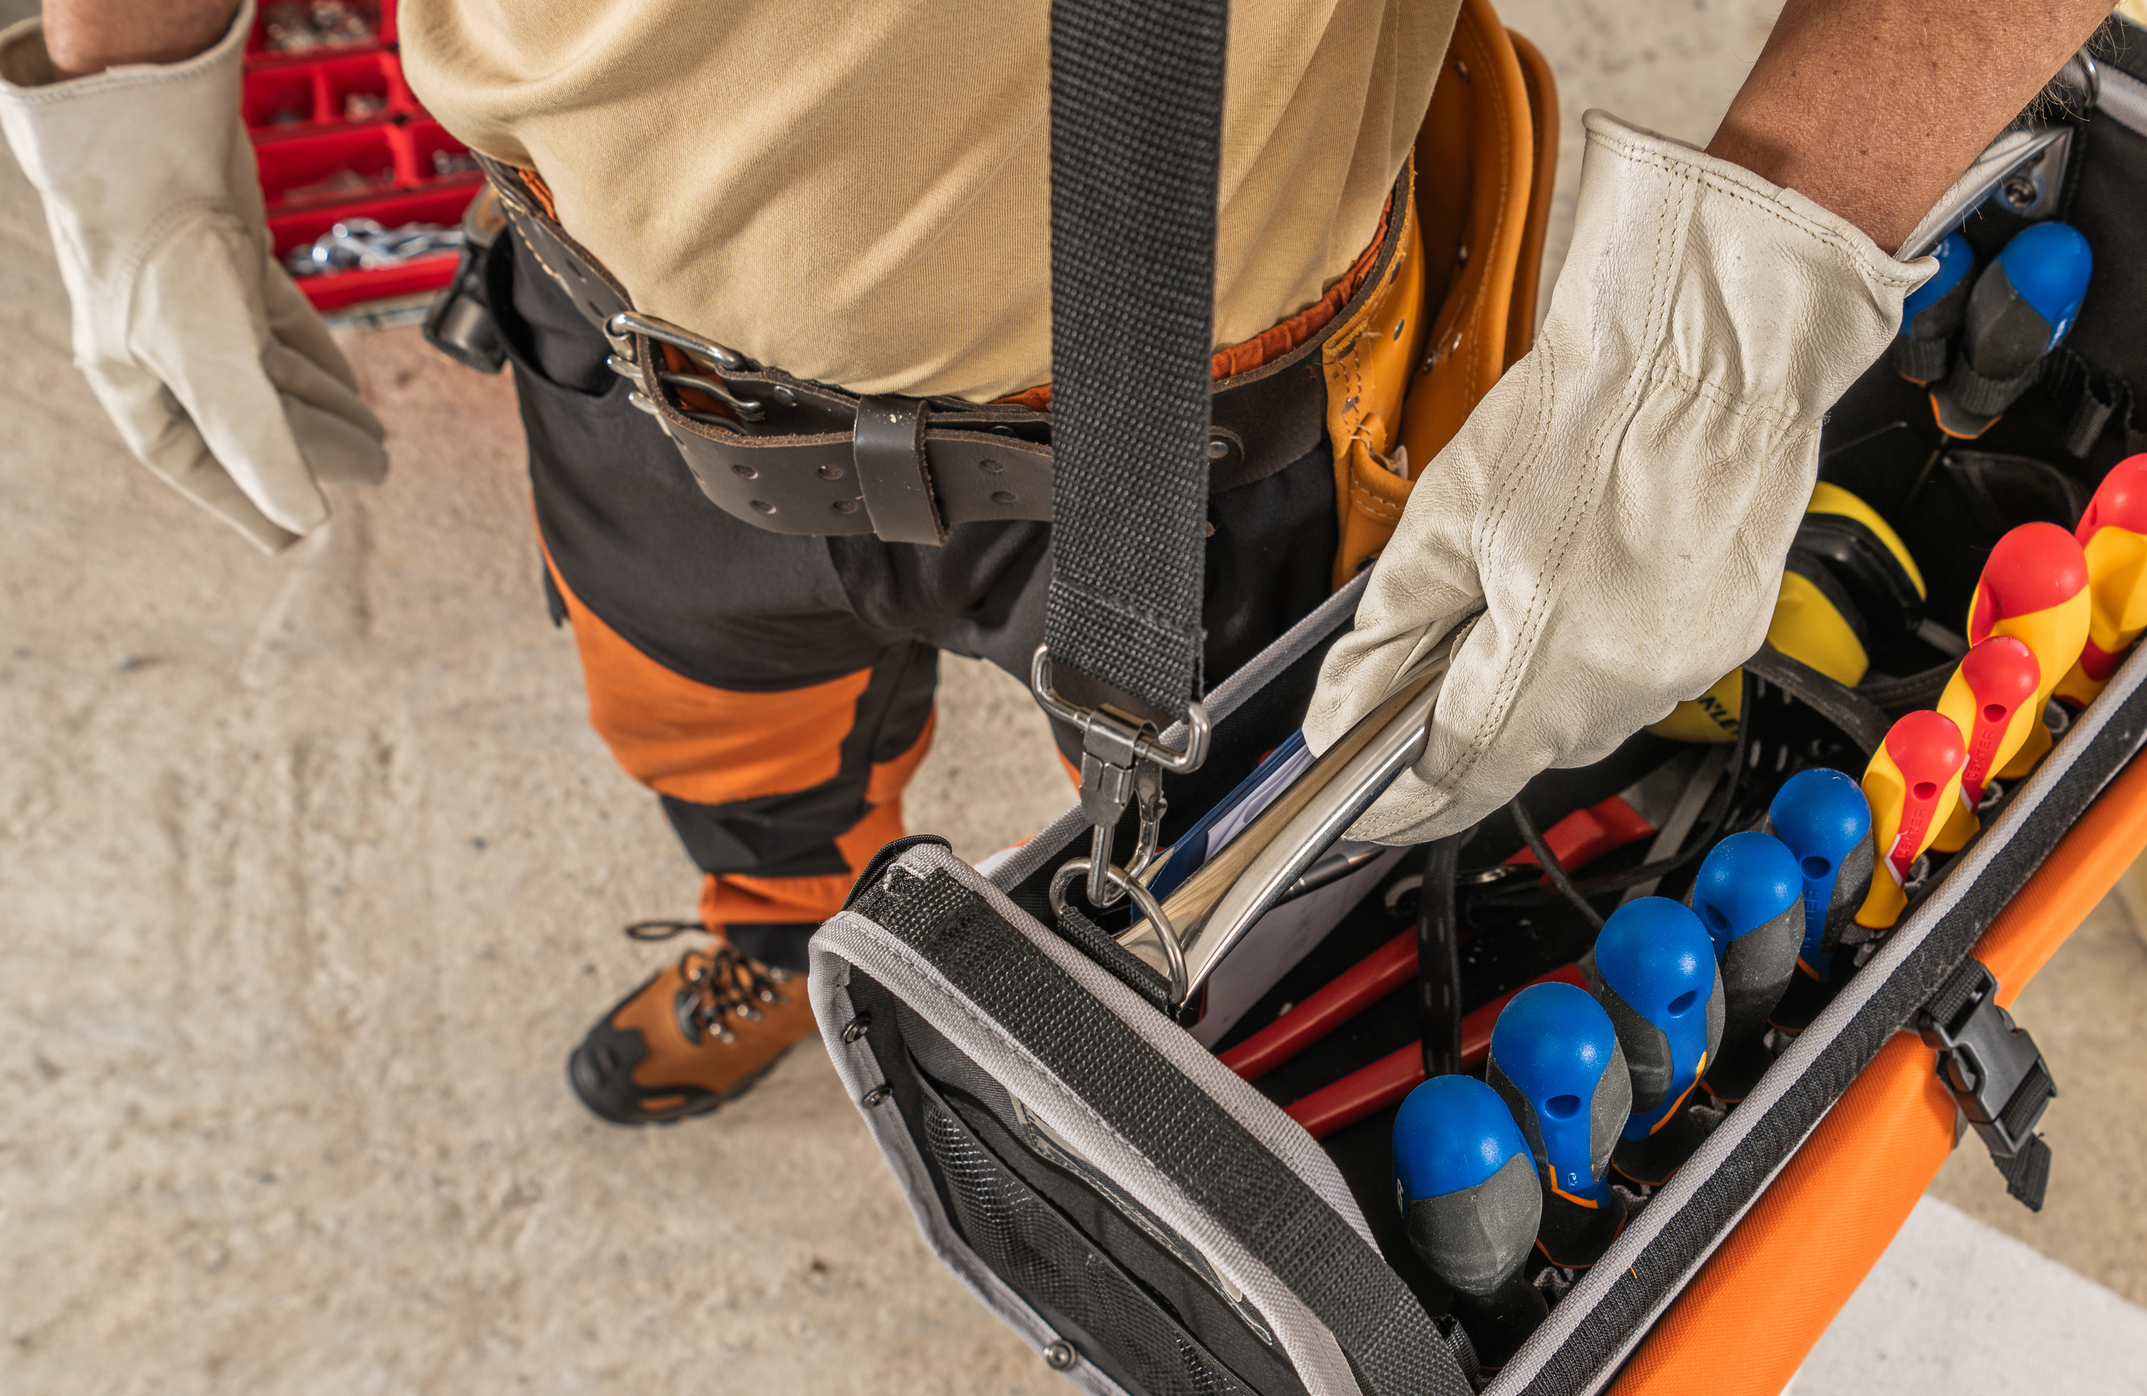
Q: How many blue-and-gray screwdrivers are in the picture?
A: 7